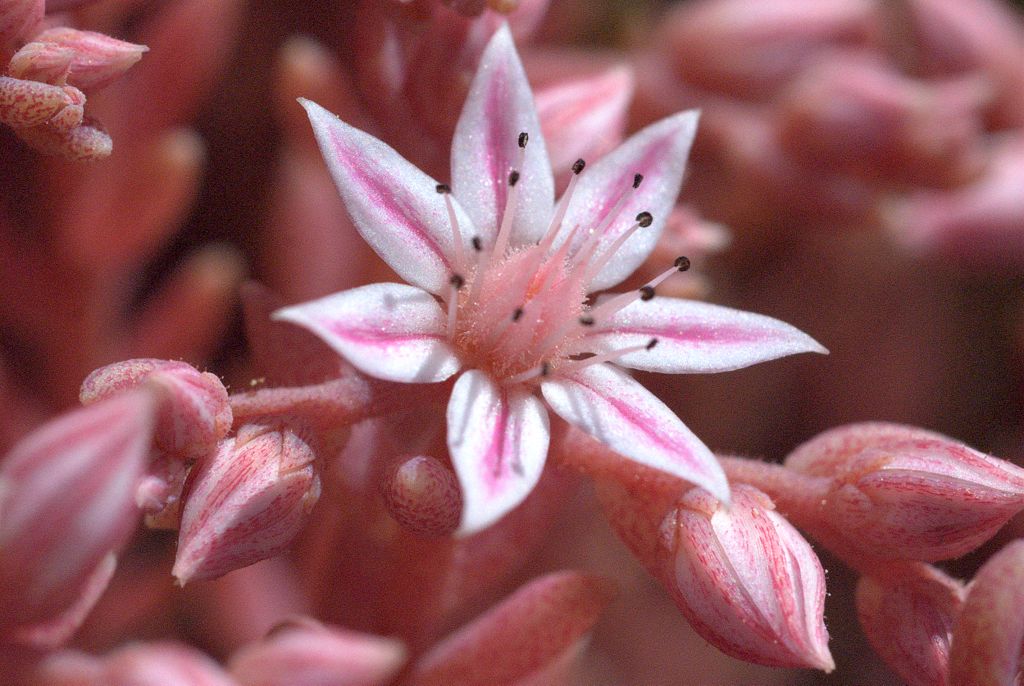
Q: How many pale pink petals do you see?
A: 7